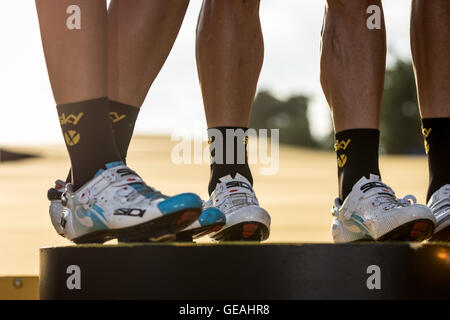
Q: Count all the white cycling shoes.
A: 5